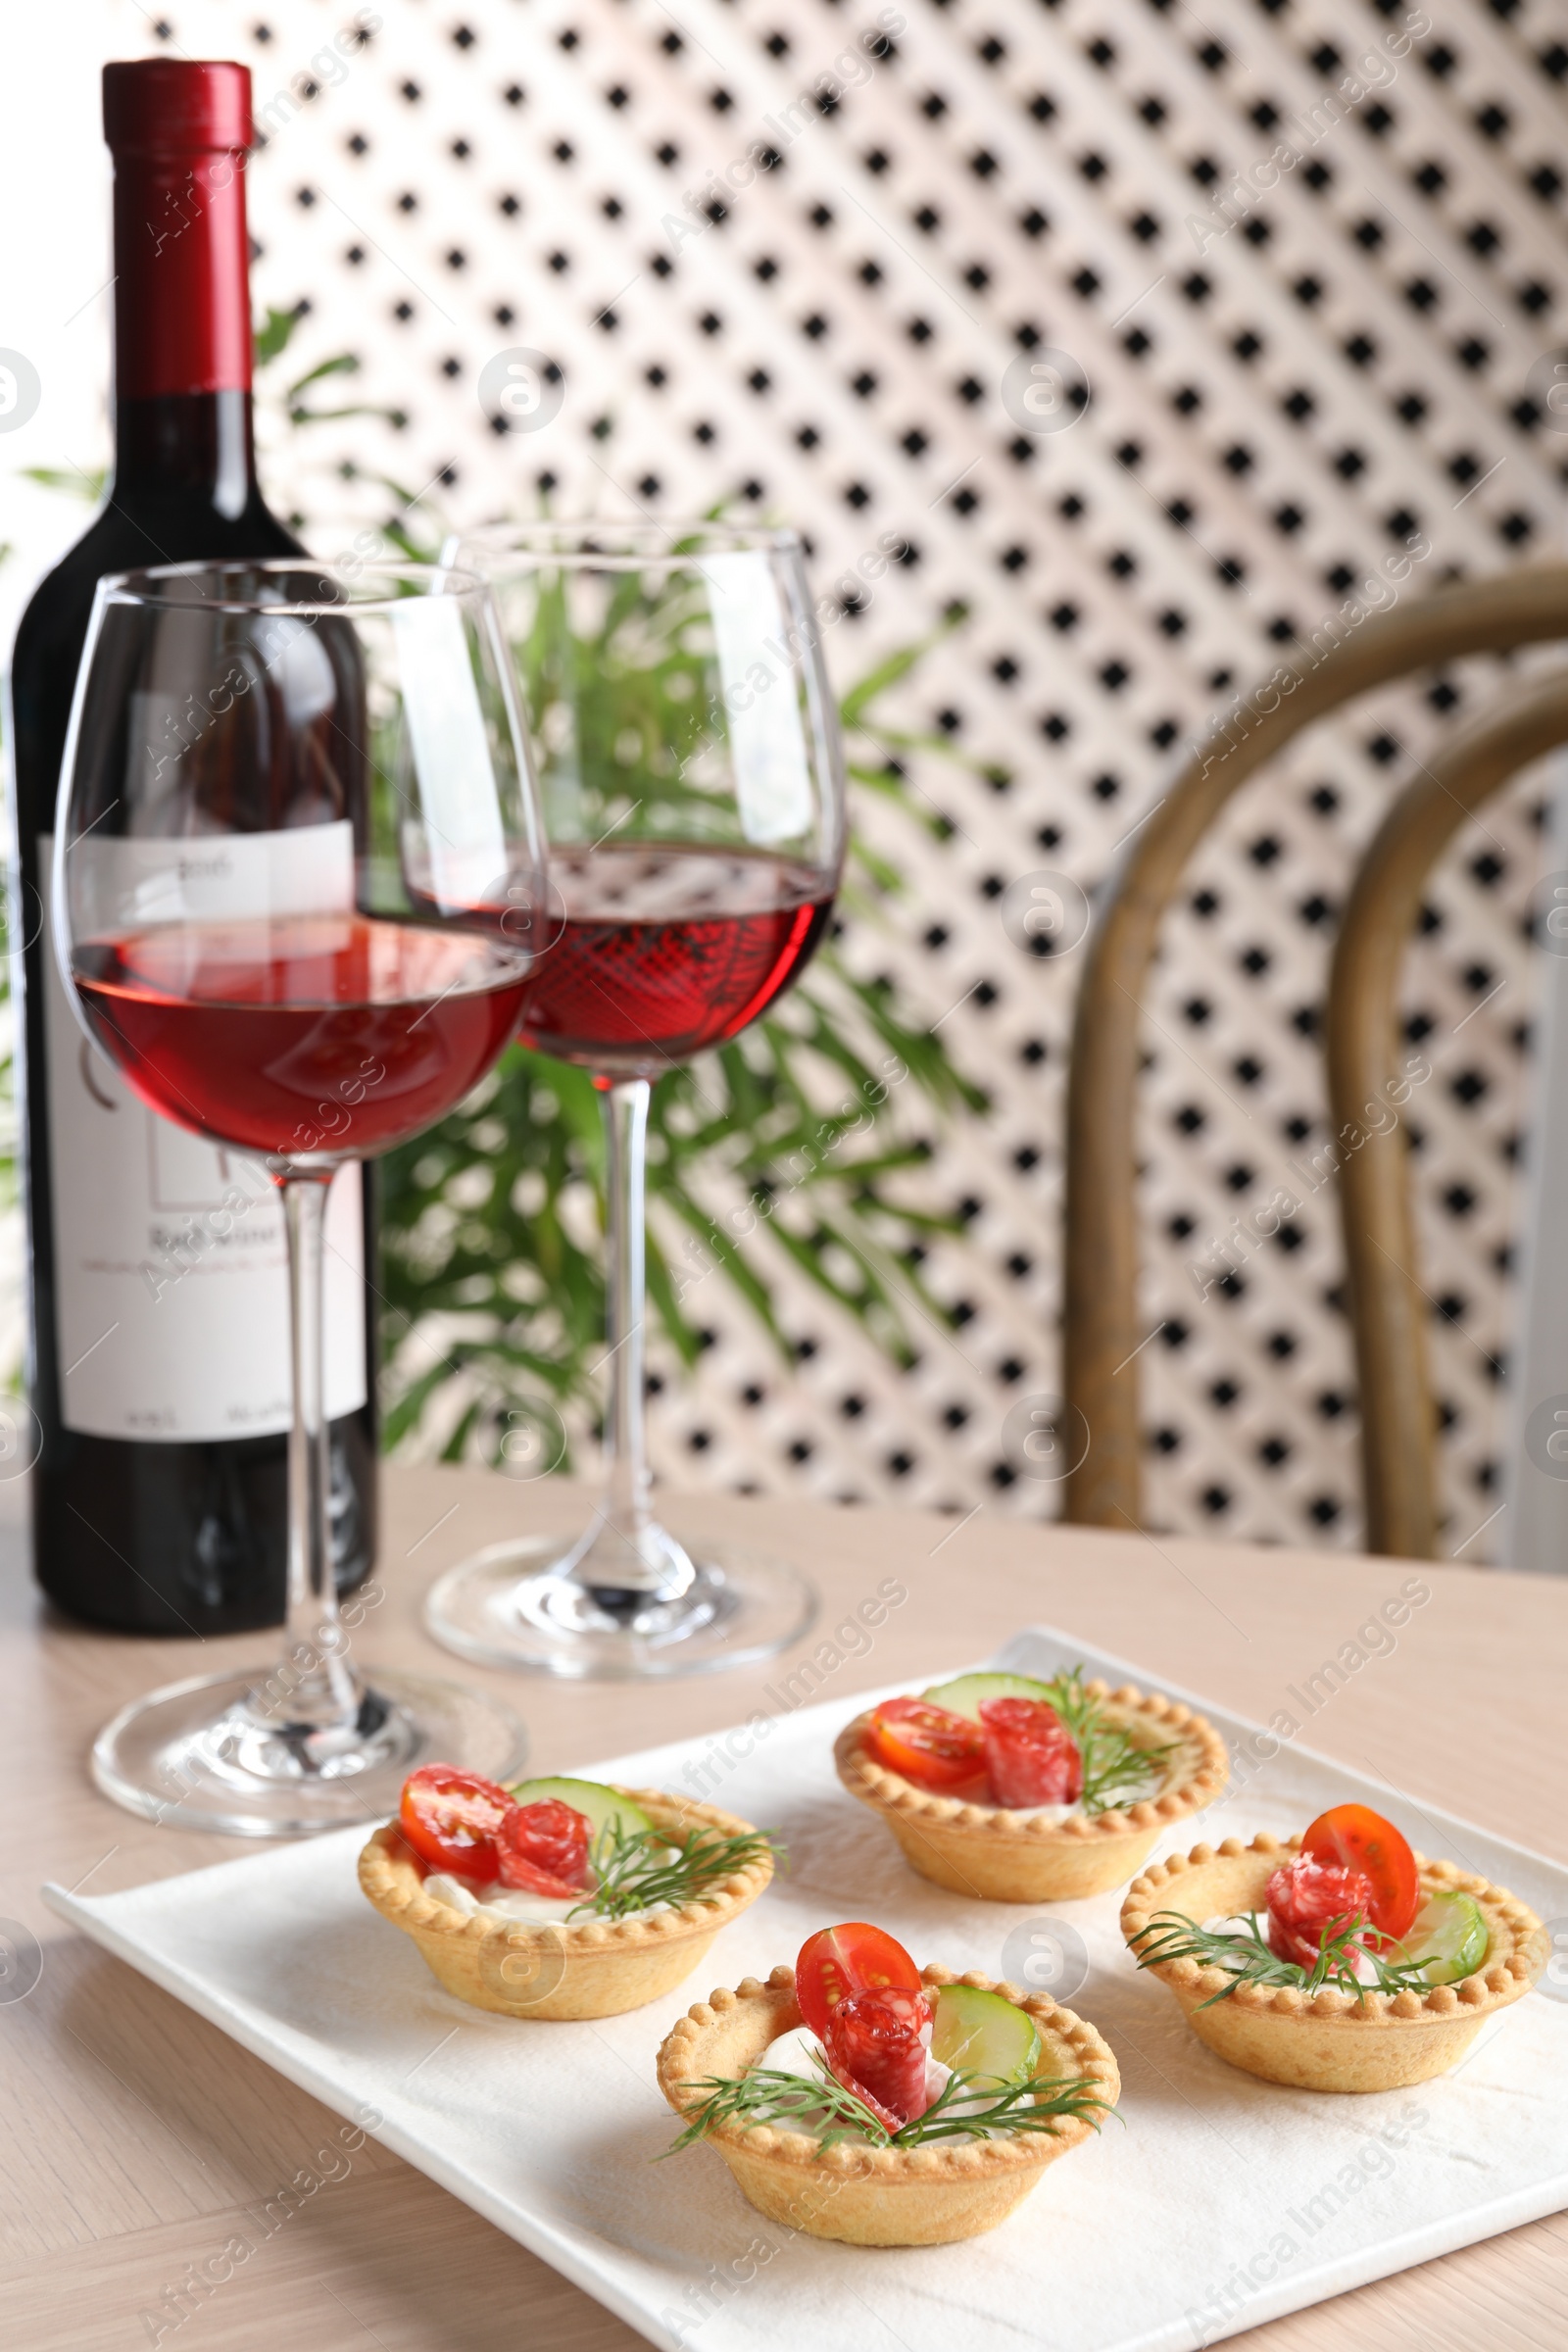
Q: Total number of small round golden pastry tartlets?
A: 4